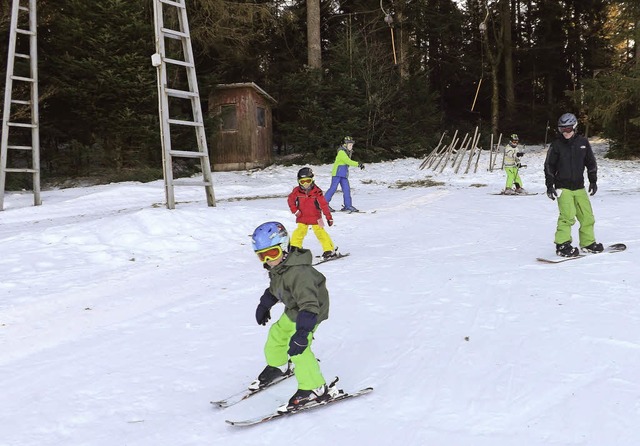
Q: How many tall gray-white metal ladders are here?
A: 2